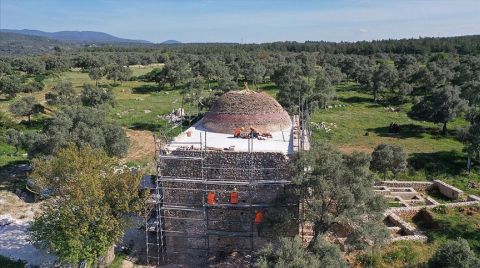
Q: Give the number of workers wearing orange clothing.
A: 5